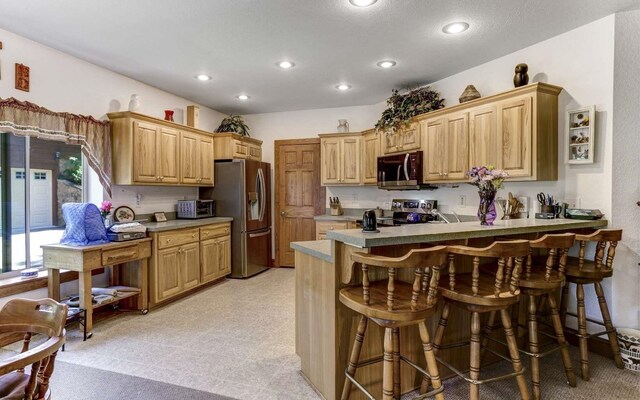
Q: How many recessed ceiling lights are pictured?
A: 7